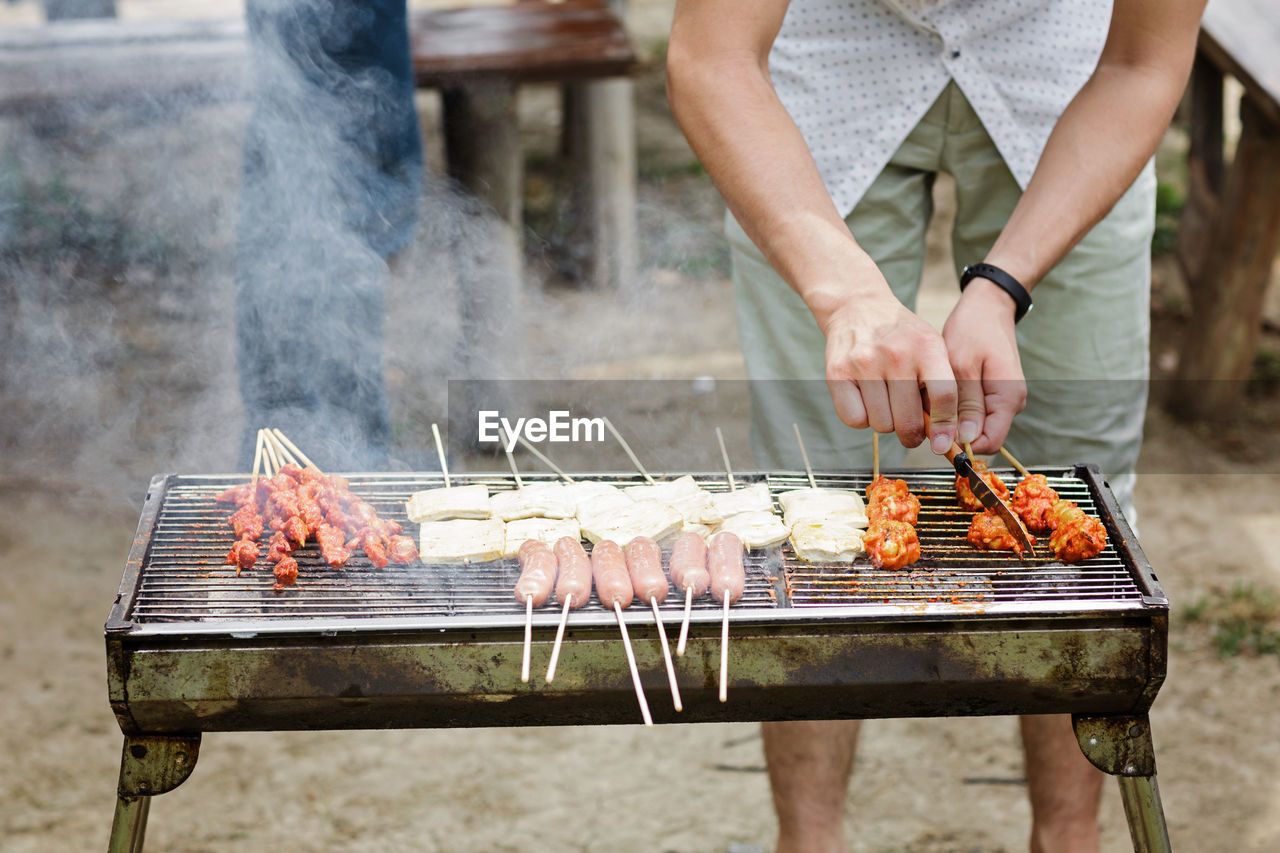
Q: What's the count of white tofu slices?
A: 12